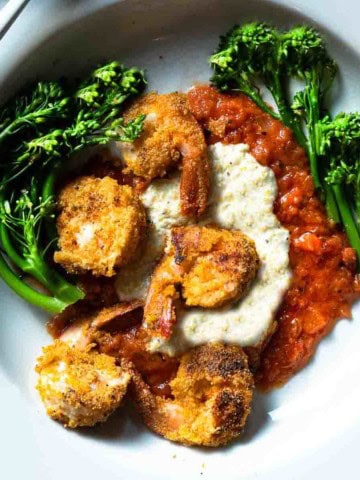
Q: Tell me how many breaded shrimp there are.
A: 5